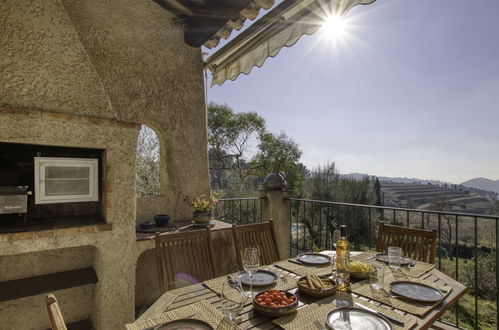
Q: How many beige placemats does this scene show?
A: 6